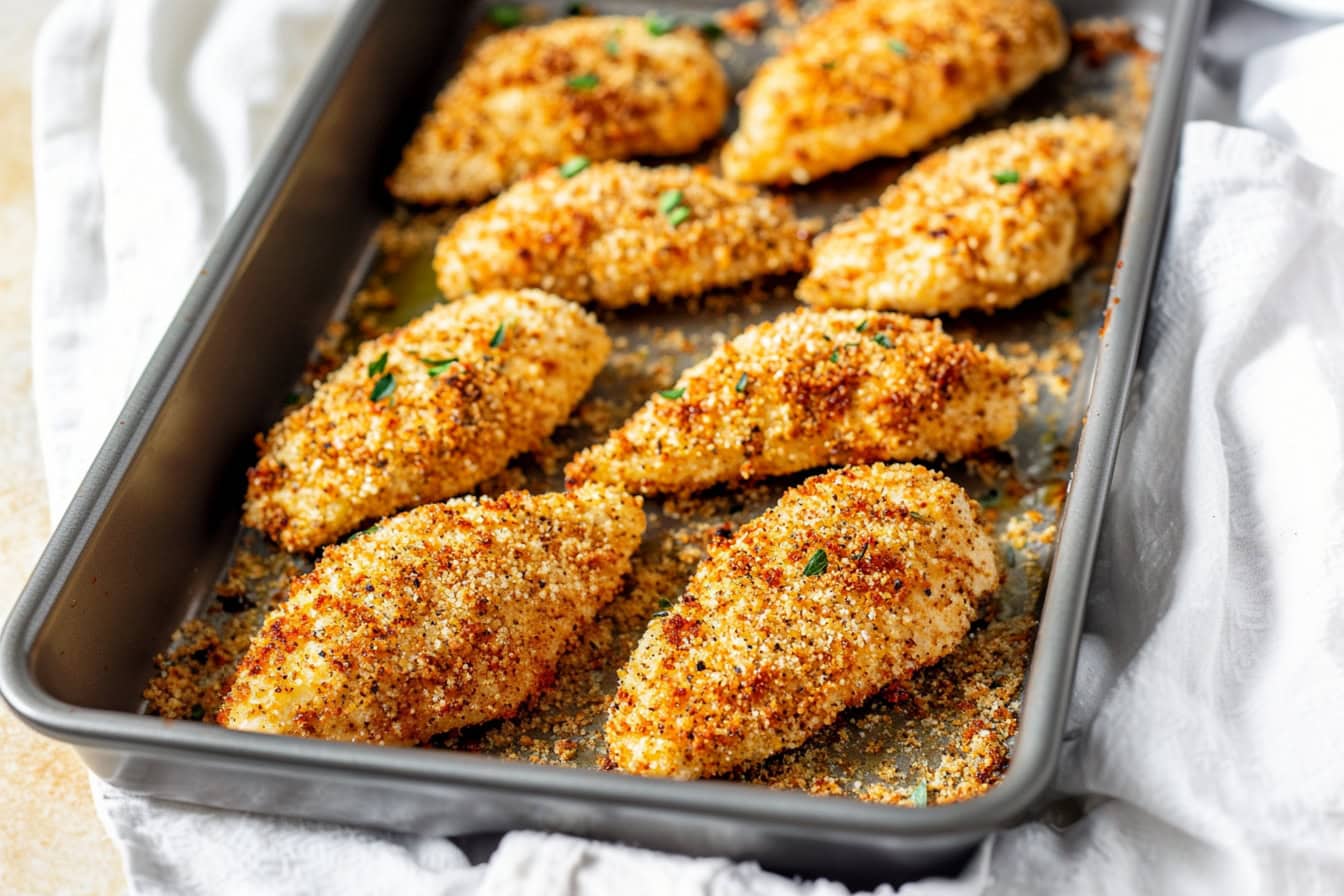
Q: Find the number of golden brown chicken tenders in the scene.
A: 8